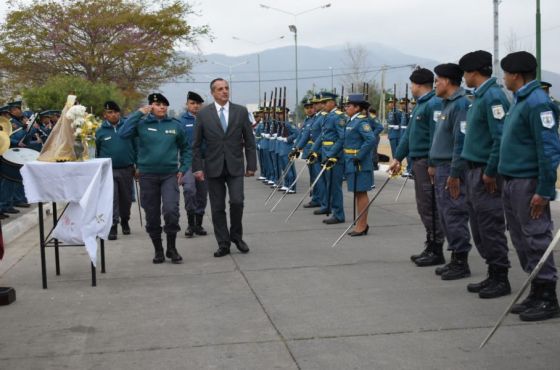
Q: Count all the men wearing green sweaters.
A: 7